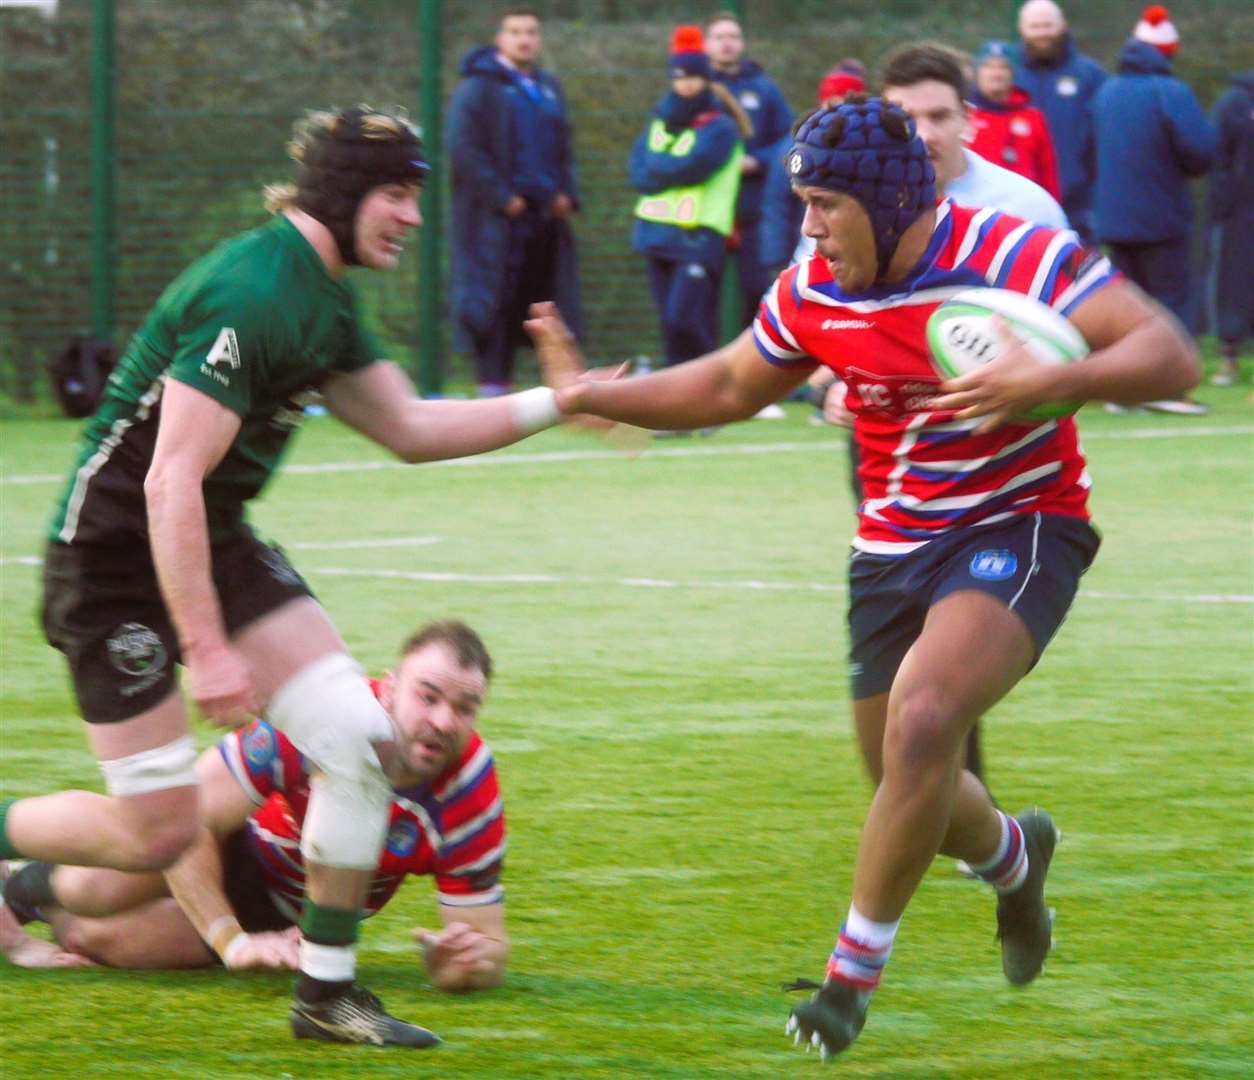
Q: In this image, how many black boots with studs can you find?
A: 2